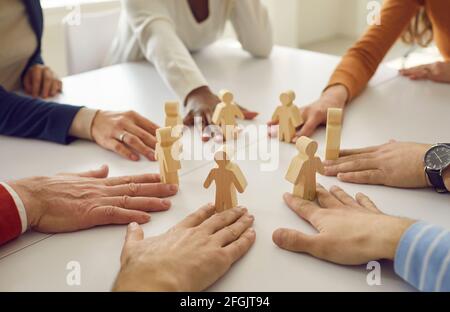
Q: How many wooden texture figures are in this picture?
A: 7